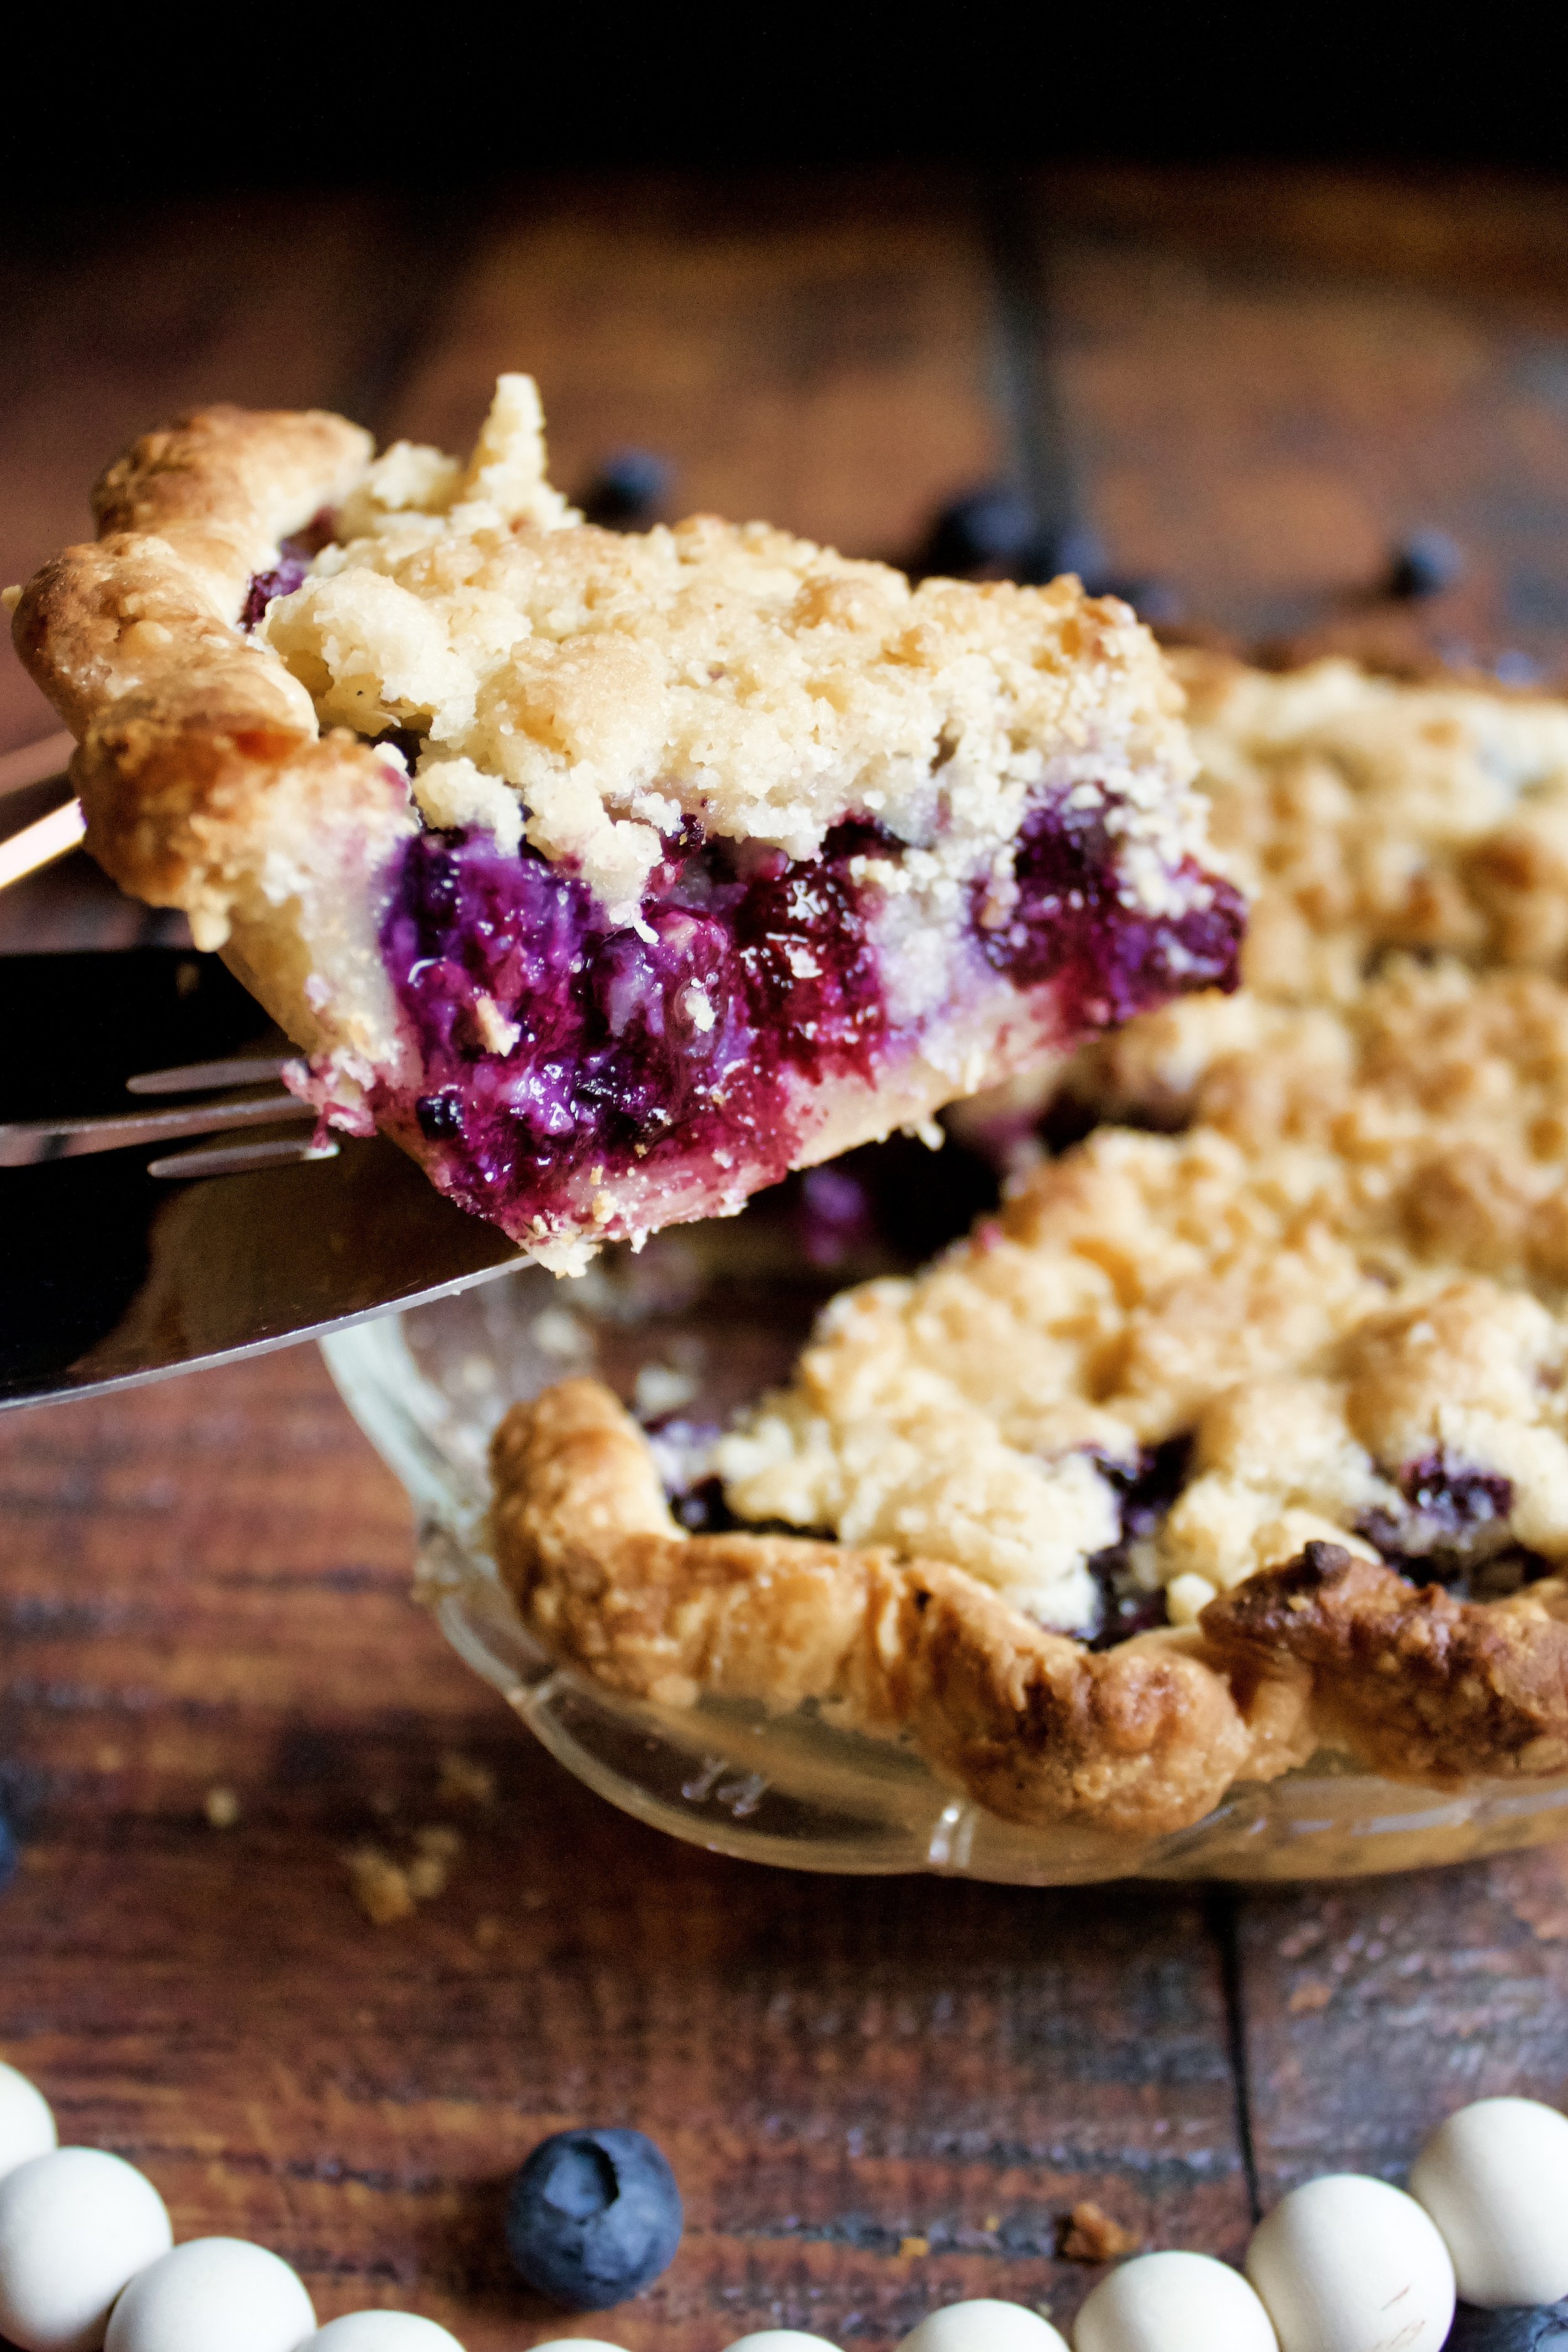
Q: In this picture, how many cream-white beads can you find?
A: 10